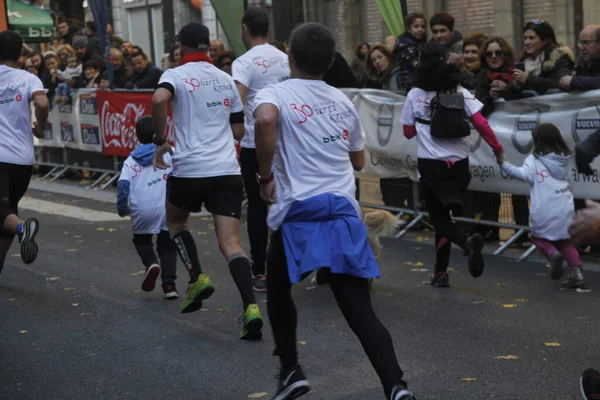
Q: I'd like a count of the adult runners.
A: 5